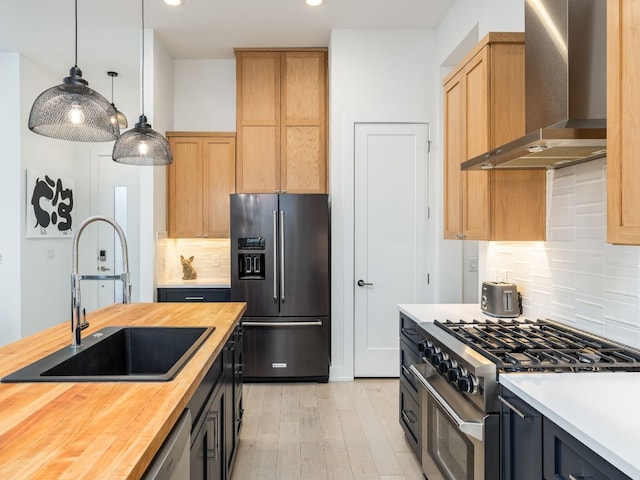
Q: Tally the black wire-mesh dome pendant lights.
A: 3